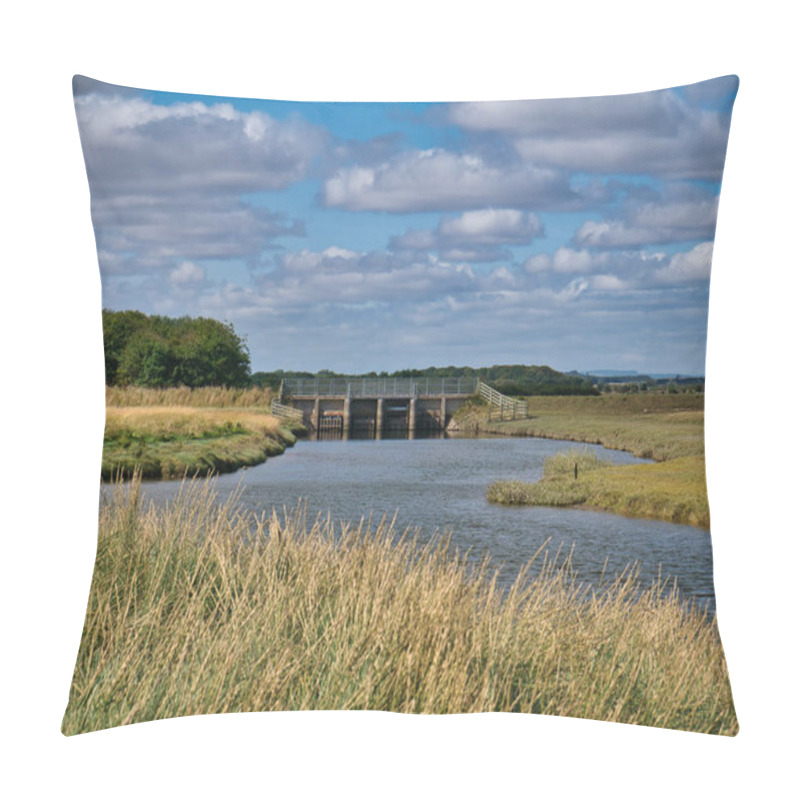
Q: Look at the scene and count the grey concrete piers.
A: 5